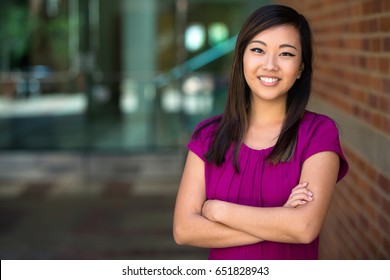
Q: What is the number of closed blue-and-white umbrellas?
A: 0